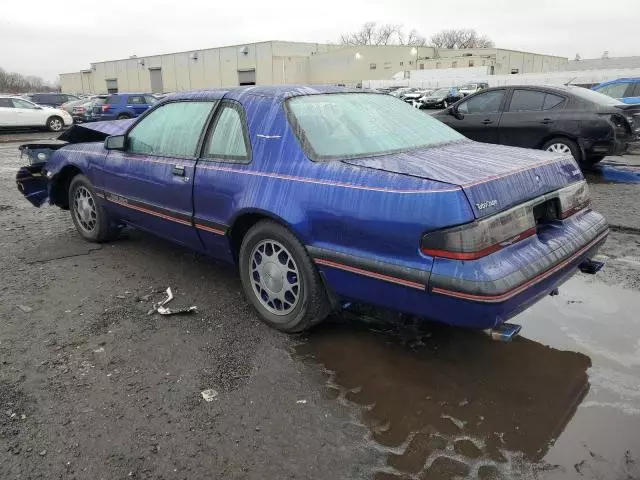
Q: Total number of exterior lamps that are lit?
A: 2